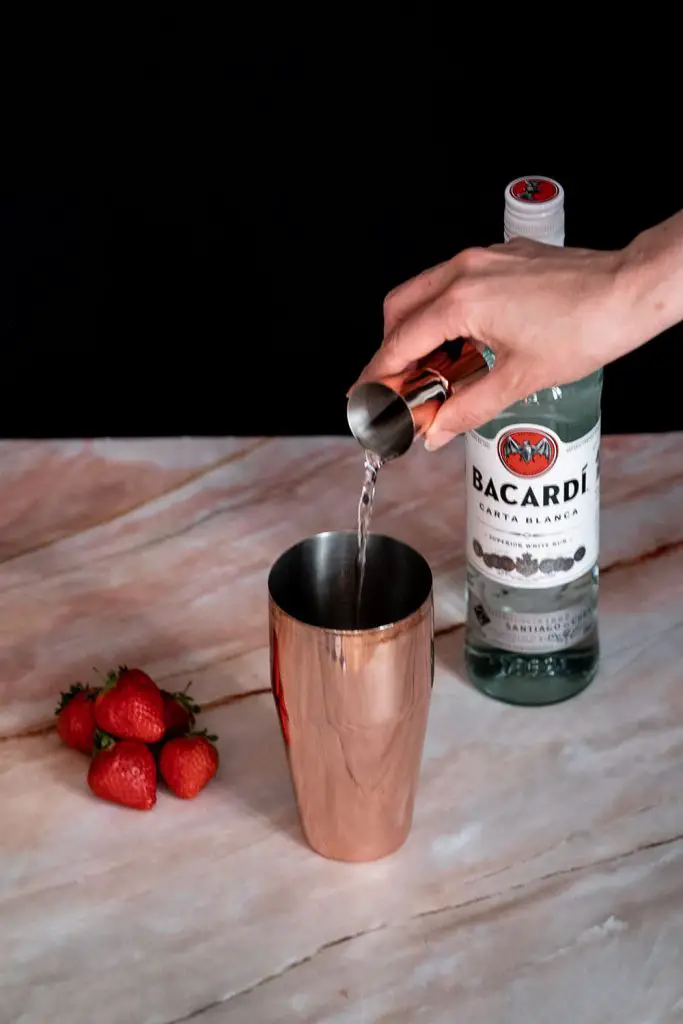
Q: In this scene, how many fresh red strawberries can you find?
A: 5